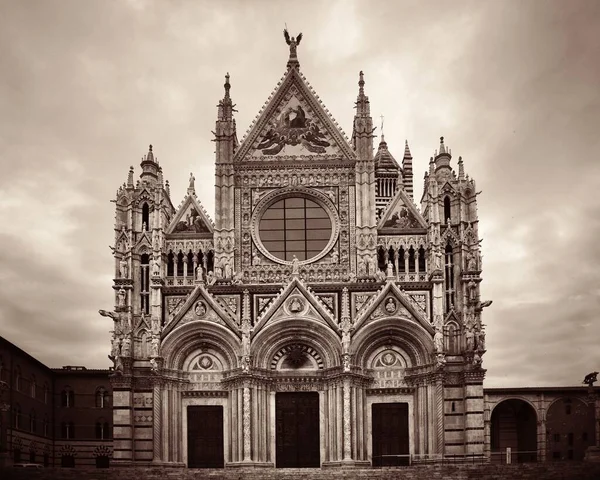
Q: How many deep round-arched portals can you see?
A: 3